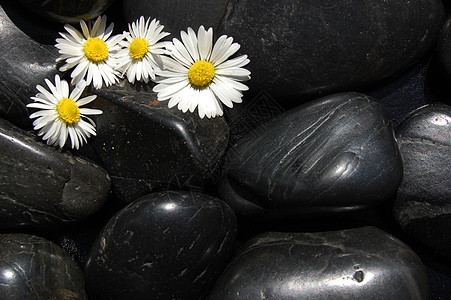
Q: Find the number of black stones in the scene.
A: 12